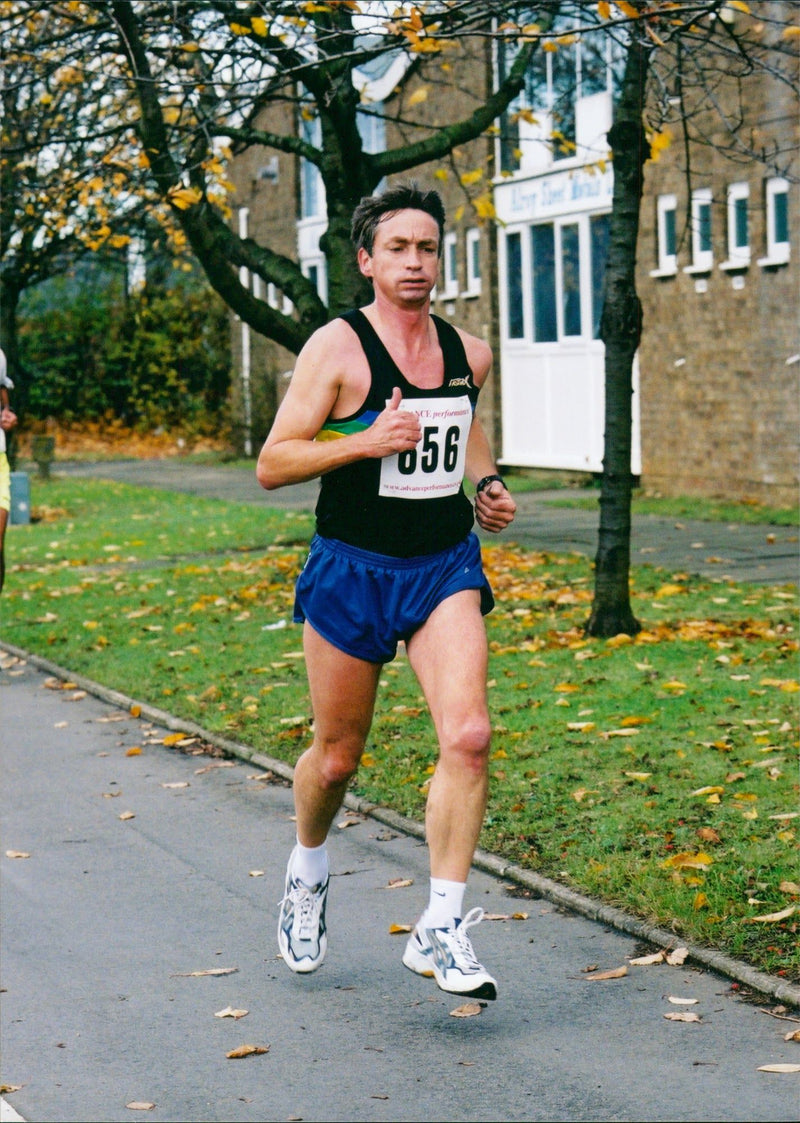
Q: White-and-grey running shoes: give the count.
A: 2